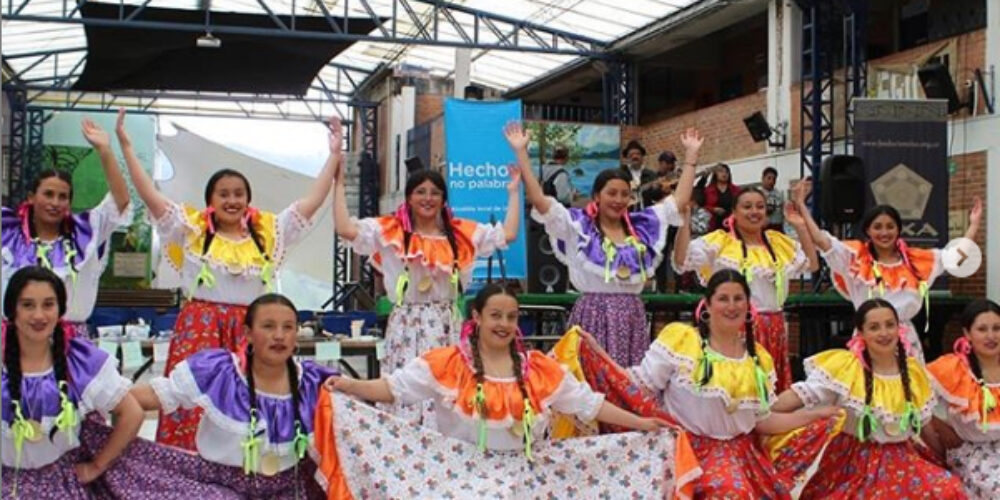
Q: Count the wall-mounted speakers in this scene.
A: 2